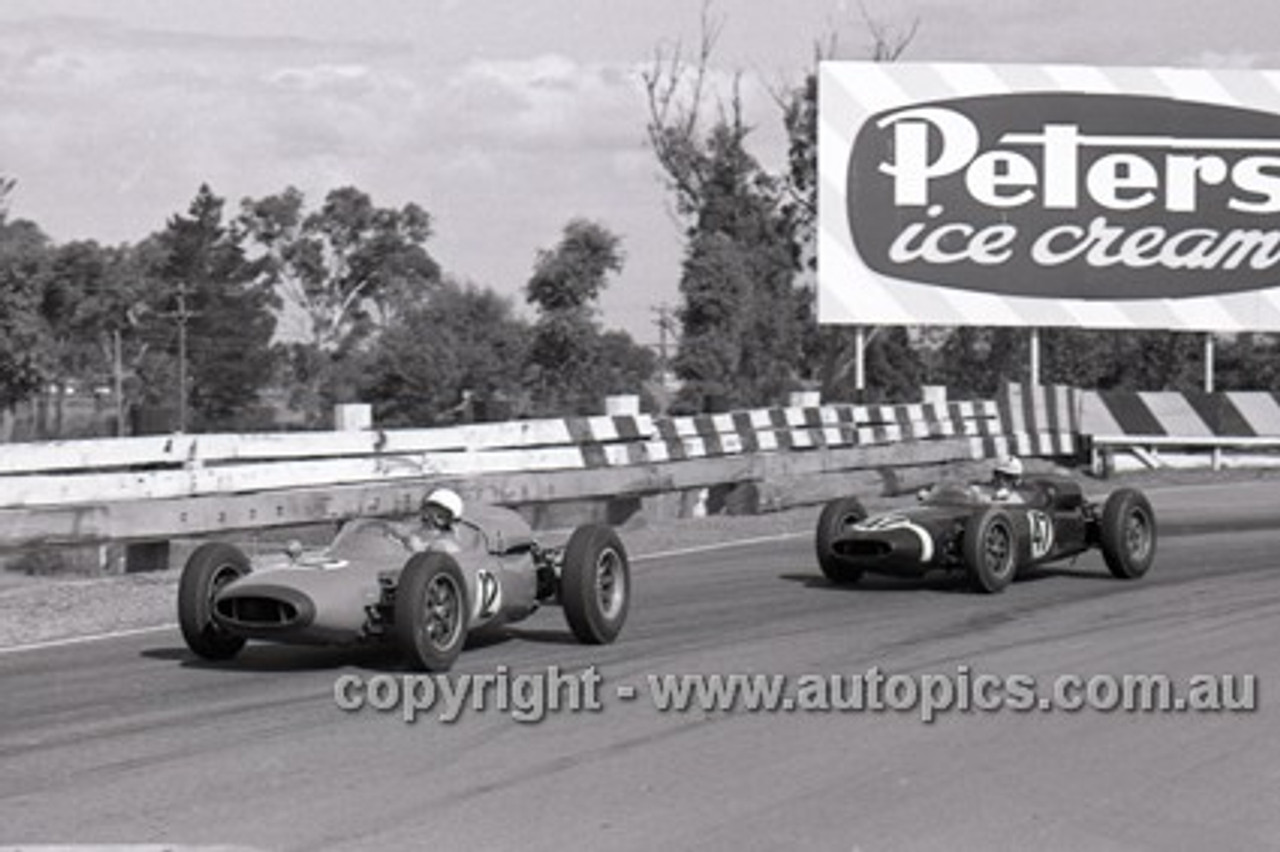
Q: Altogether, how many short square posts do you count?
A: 4